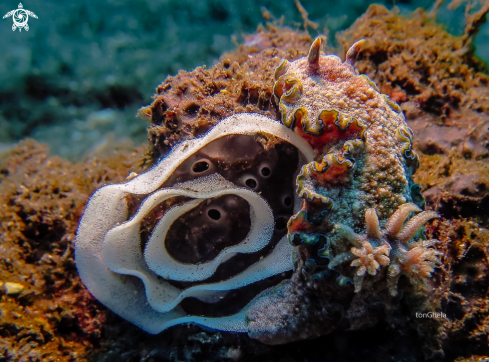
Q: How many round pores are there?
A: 5